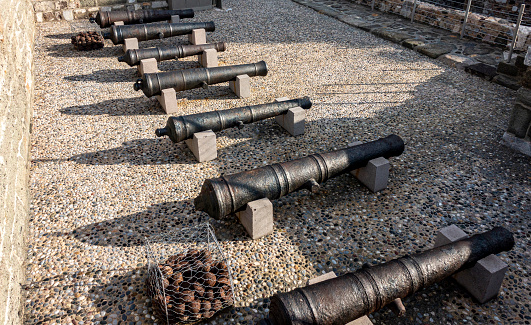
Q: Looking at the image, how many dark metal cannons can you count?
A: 7